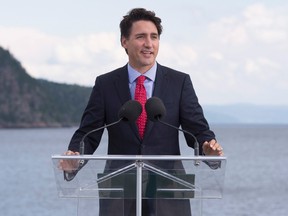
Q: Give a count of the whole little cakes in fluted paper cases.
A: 0